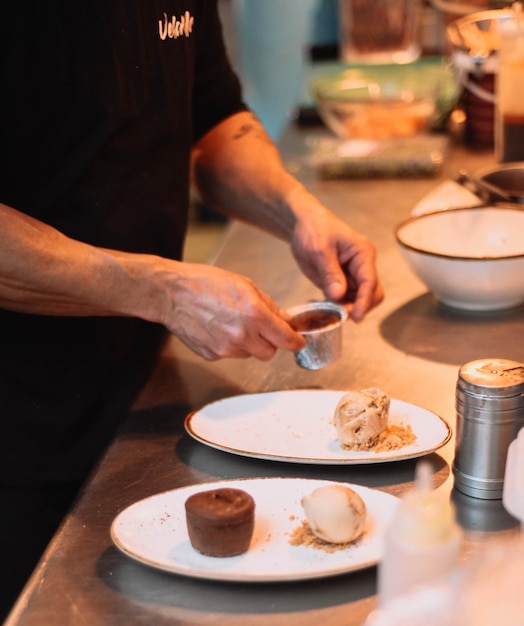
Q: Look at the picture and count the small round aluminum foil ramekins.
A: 1